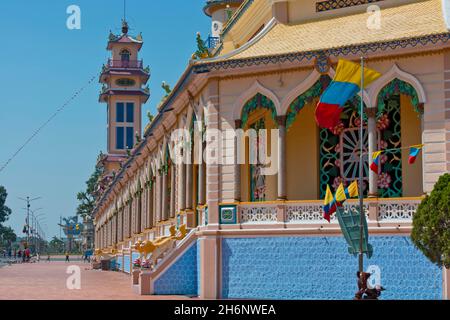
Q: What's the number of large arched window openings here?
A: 3